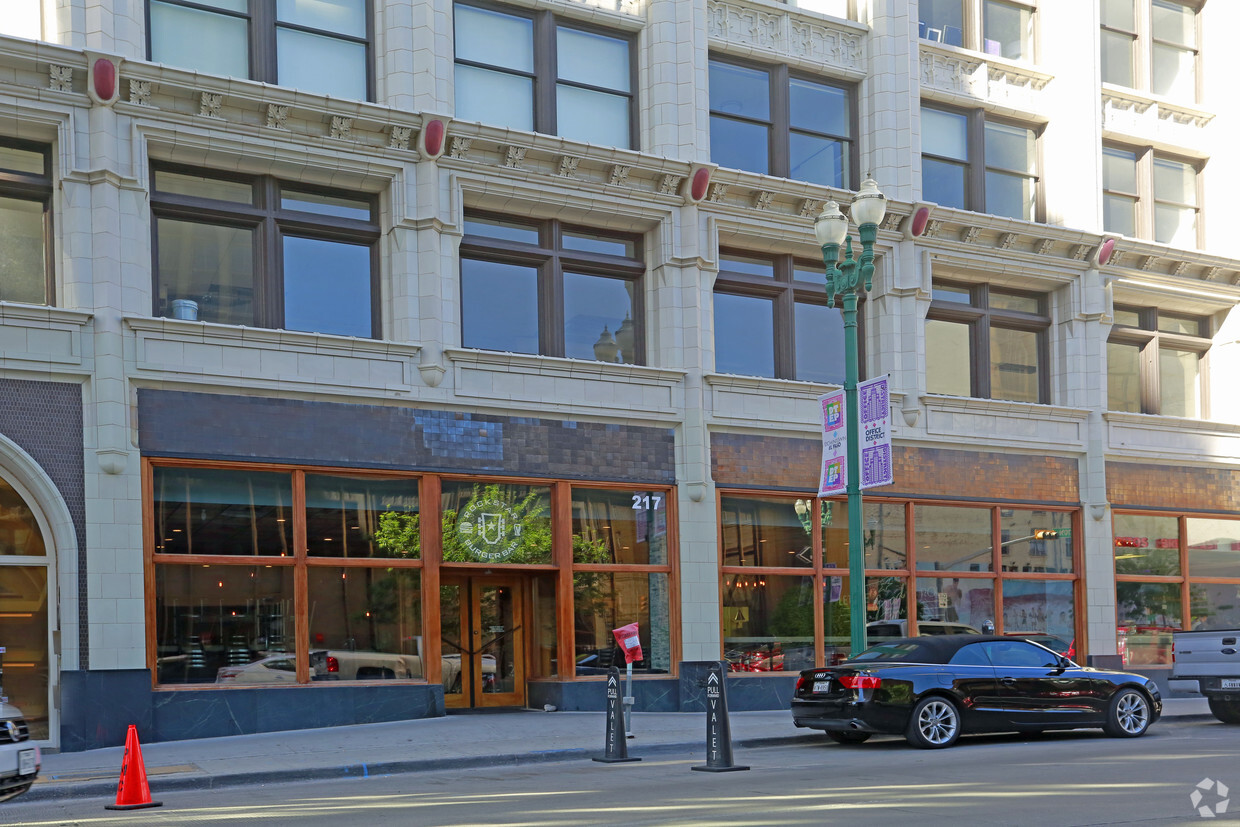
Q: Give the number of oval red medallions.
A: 5